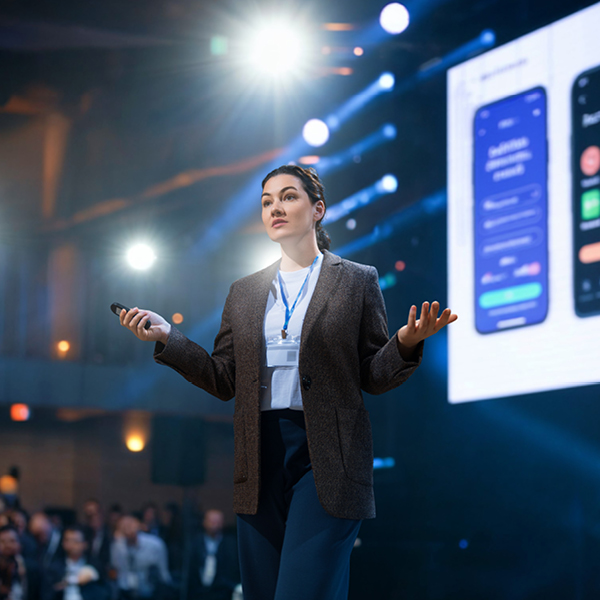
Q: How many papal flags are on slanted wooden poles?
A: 0